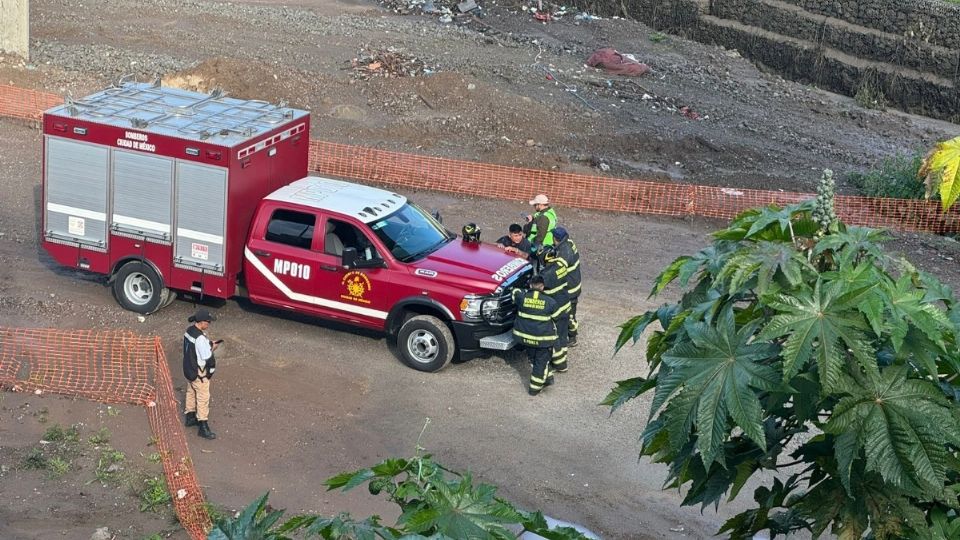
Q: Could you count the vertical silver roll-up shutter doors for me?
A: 3